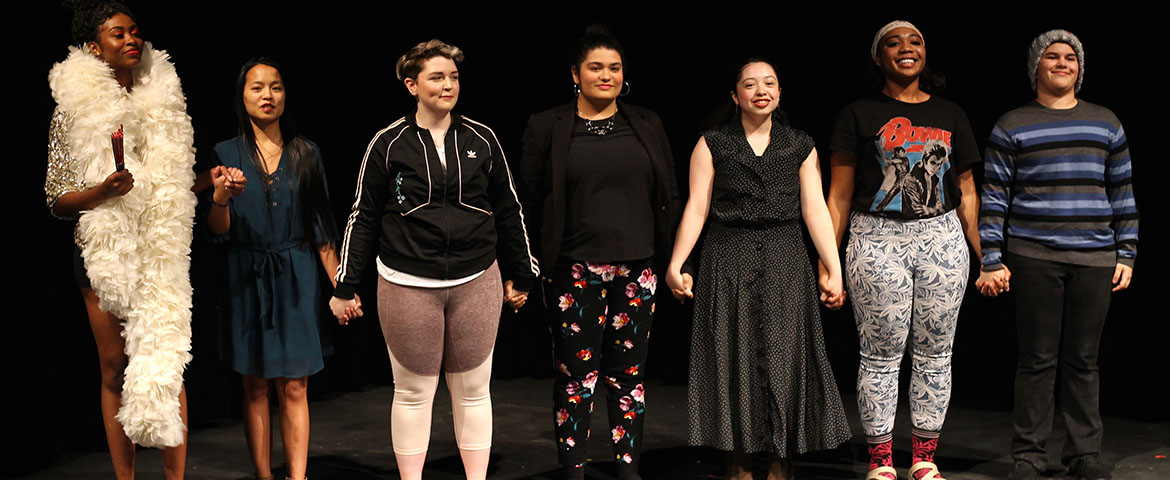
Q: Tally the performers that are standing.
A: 7